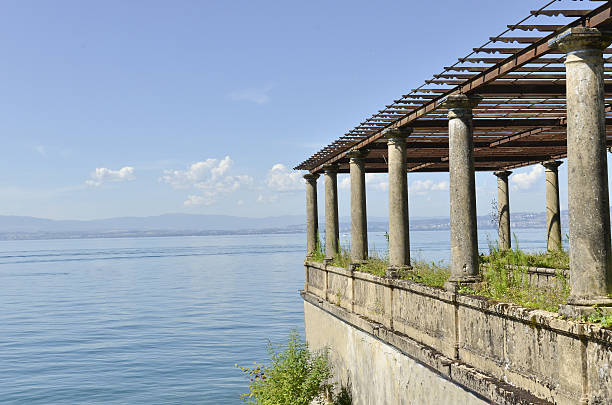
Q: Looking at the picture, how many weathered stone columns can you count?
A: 8